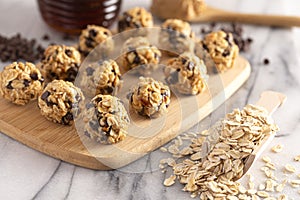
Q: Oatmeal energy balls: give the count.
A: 12